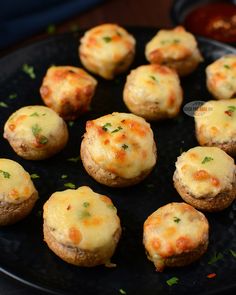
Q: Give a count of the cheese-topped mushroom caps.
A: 12